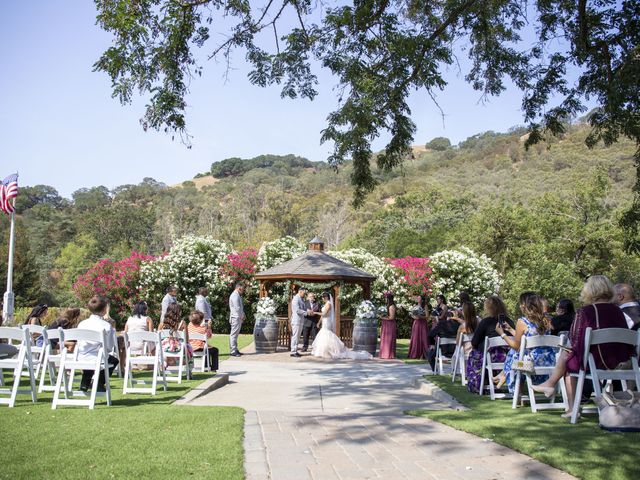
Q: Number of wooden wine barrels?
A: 2